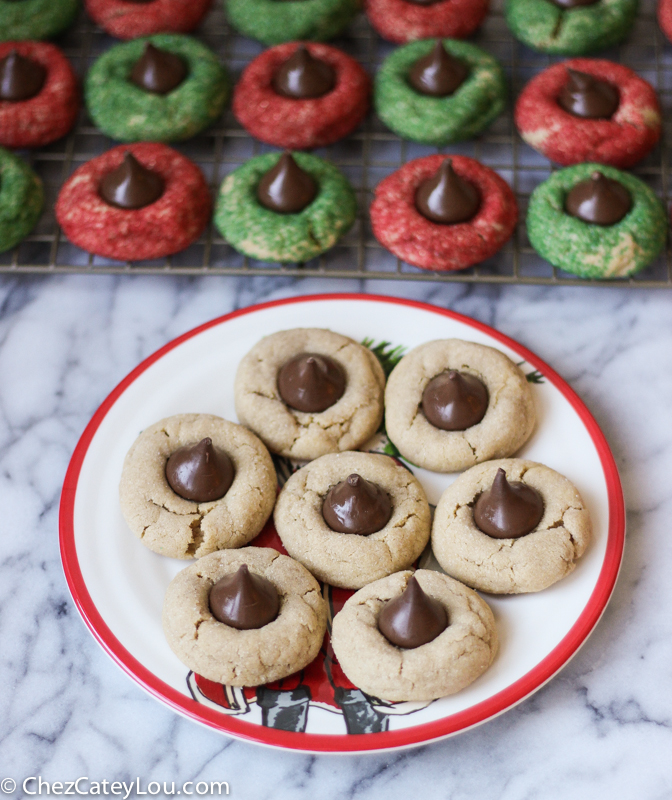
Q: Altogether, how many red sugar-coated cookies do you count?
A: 8